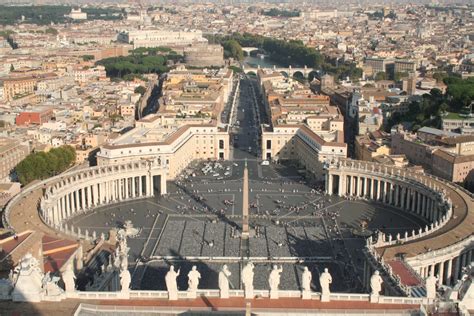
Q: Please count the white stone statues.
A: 11